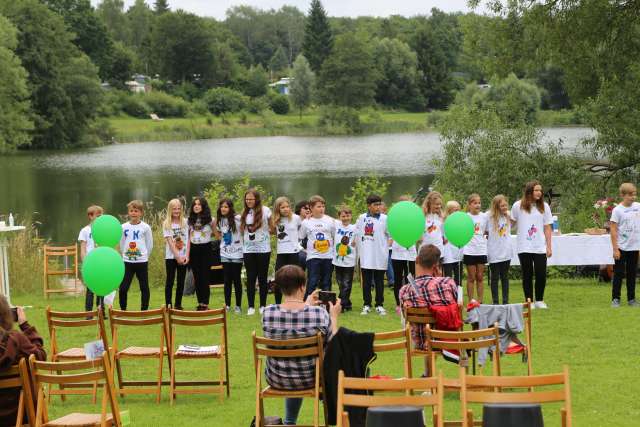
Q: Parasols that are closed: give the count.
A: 0